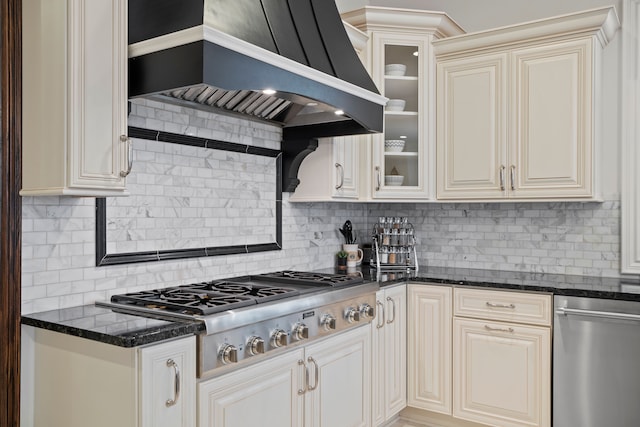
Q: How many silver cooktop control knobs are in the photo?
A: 7